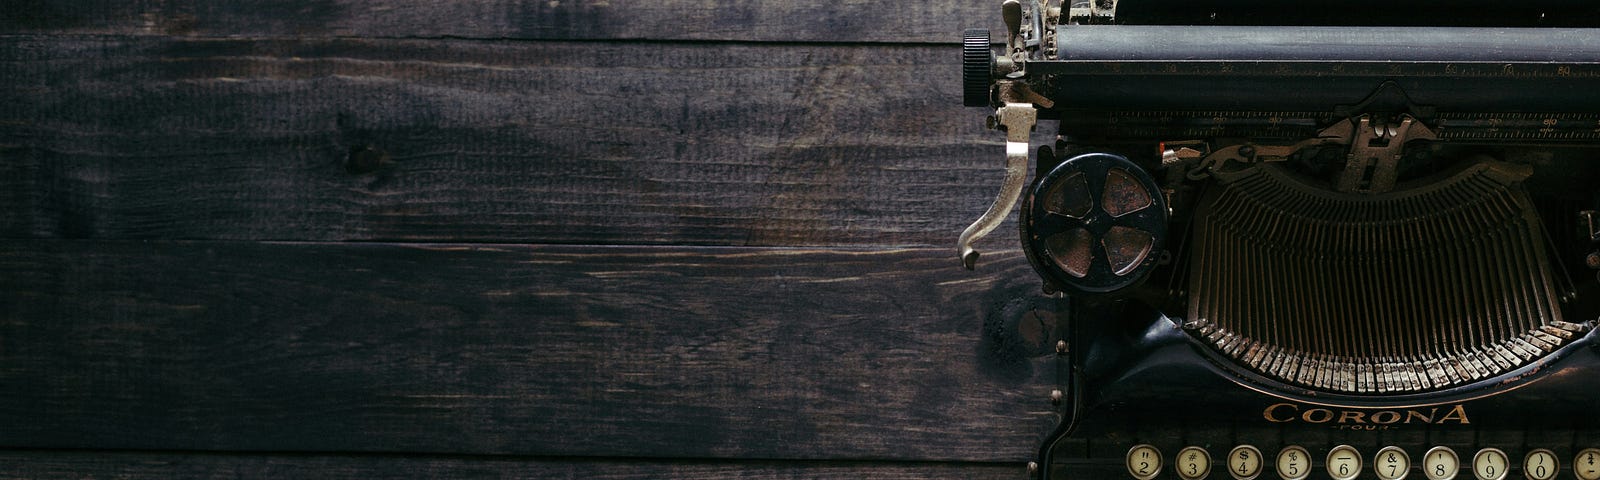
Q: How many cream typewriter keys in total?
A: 10